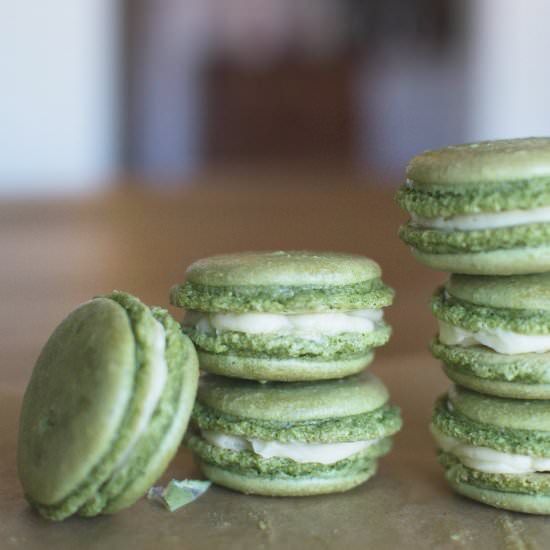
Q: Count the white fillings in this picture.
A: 6